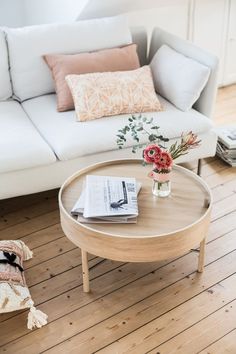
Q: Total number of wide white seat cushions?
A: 2